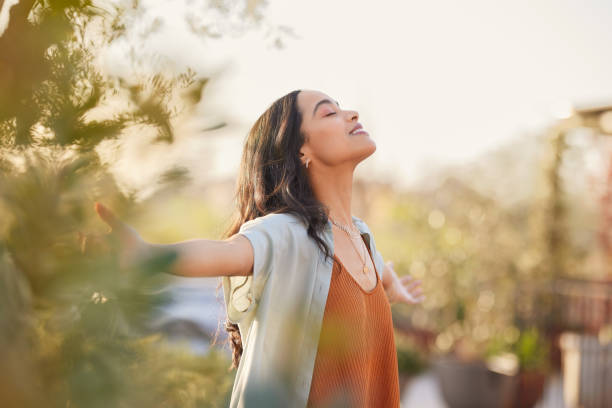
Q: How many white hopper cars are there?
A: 0